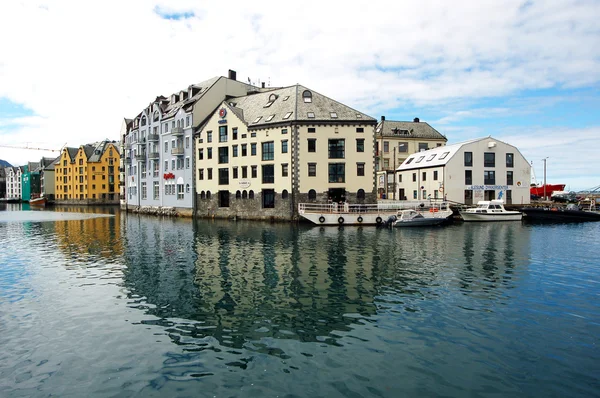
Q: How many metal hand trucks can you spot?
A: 0